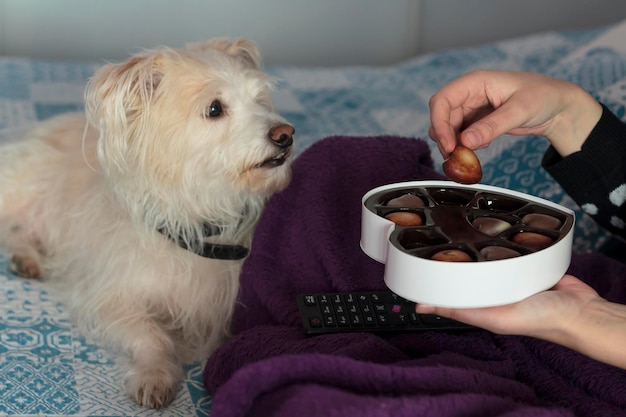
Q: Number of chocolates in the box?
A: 7